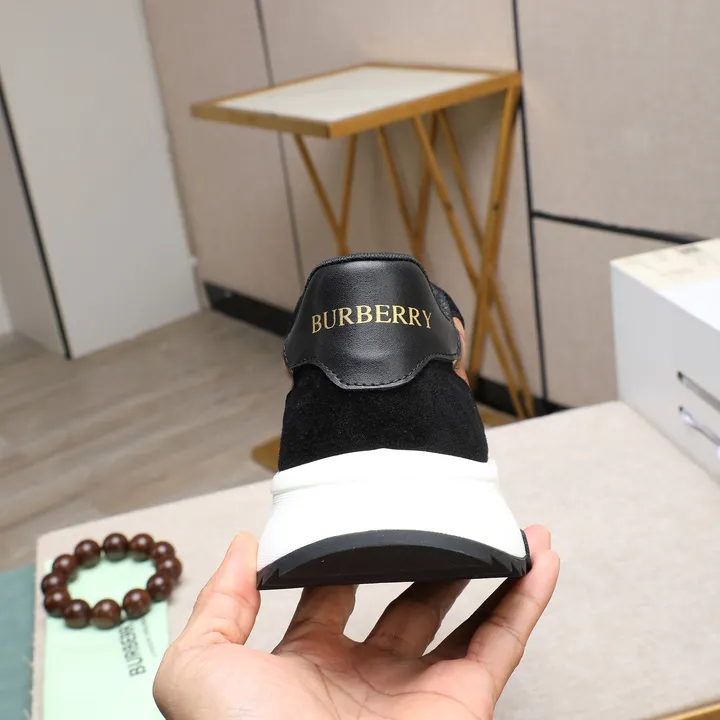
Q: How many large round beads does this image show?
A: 12